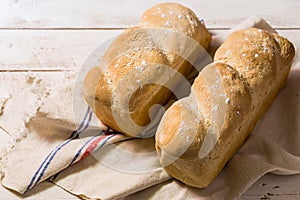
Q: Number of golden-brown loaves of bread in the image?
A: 2